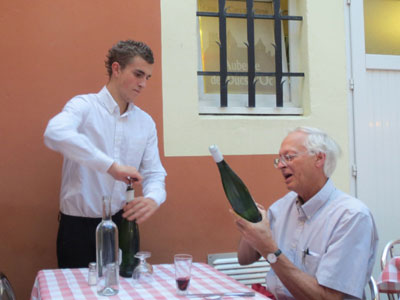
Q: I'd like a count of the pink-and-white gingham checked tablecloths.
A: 2